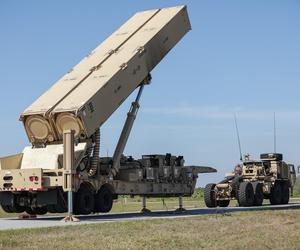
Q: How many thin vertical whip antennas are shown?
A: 2